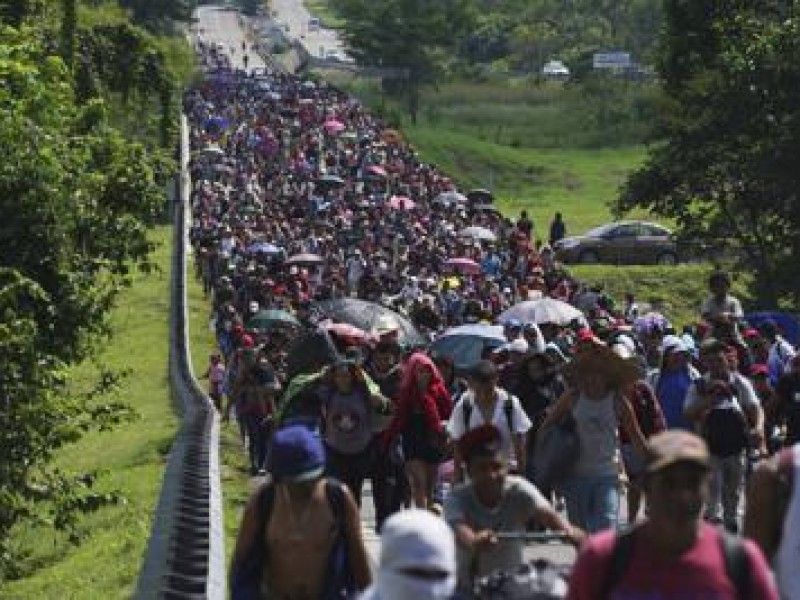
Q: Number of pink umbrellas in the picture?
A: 5